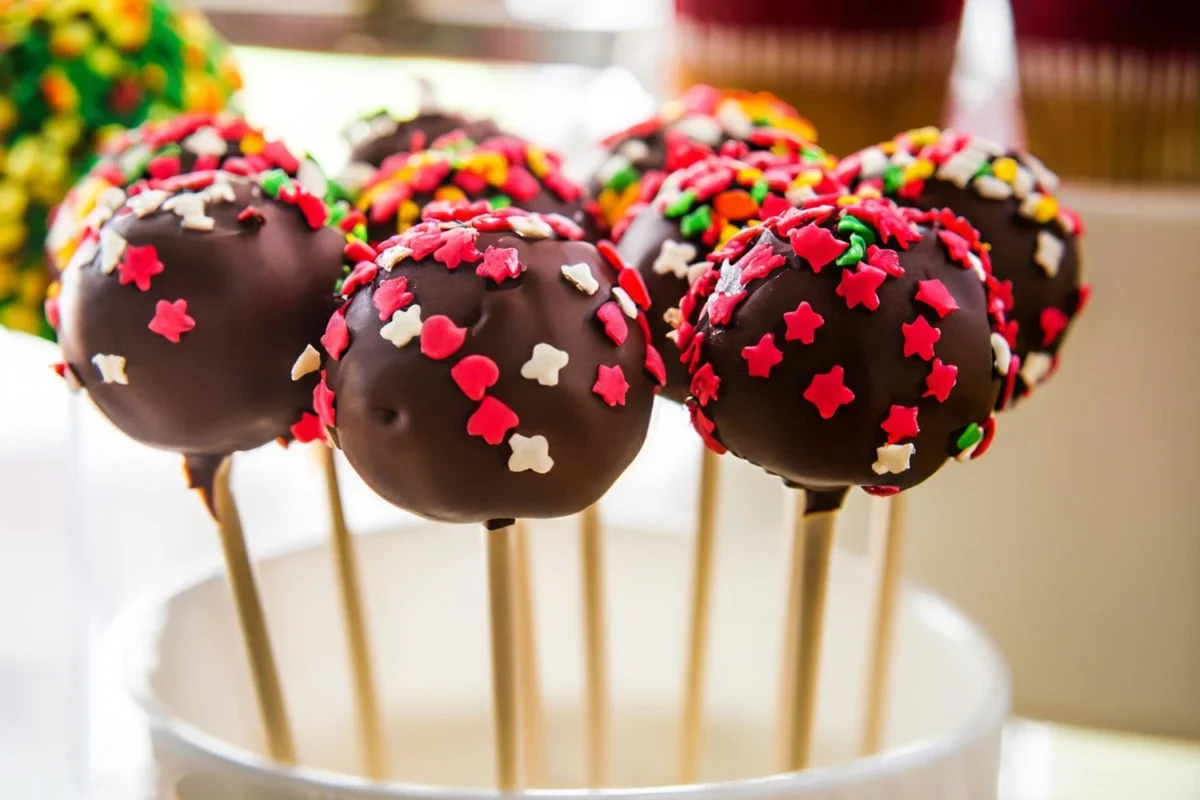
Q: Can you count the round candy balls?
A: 9